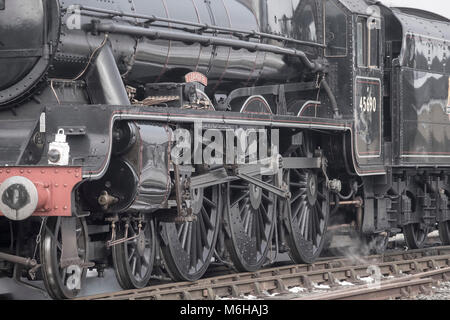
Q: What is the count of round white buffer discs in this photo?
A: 1